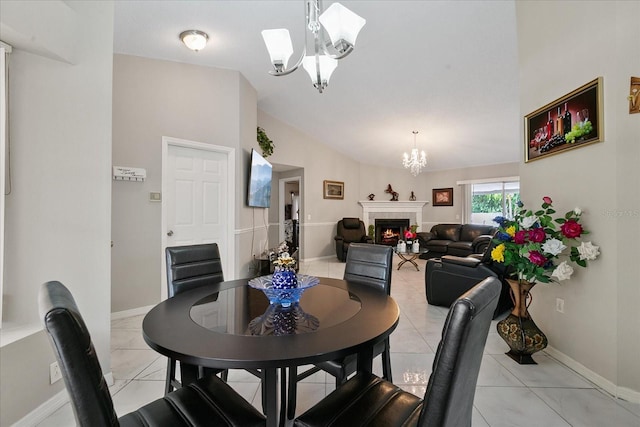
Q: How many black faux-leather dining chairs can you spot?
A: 4